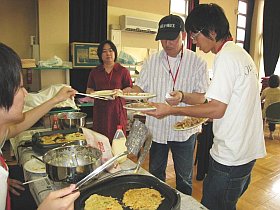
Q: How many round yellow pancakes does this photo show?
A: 2